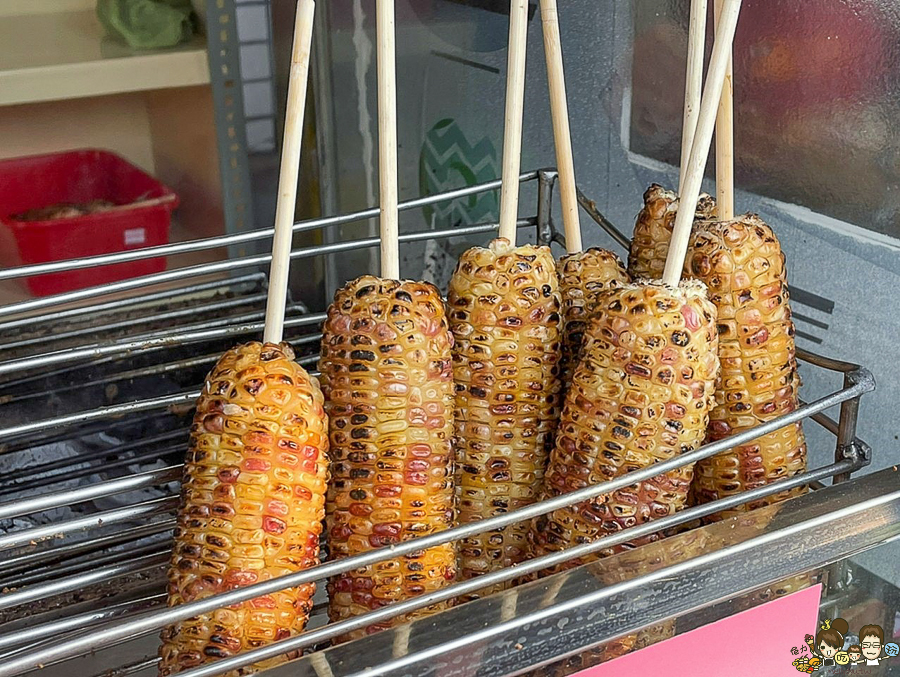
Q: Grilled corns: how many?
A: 7